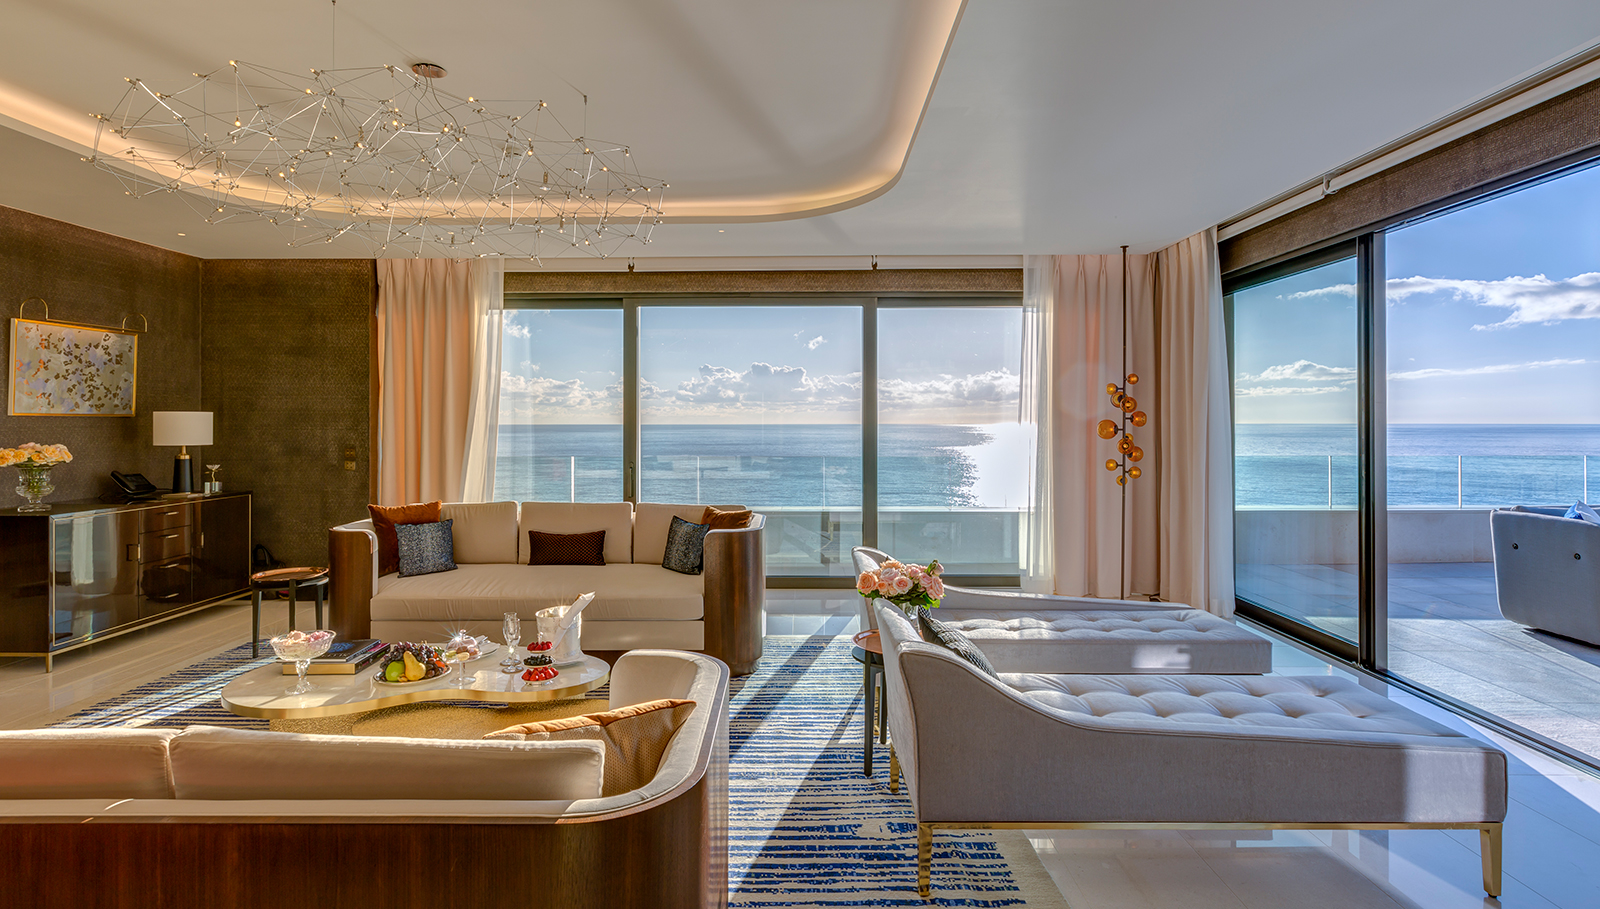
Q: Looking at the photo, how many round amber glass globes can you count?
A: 12